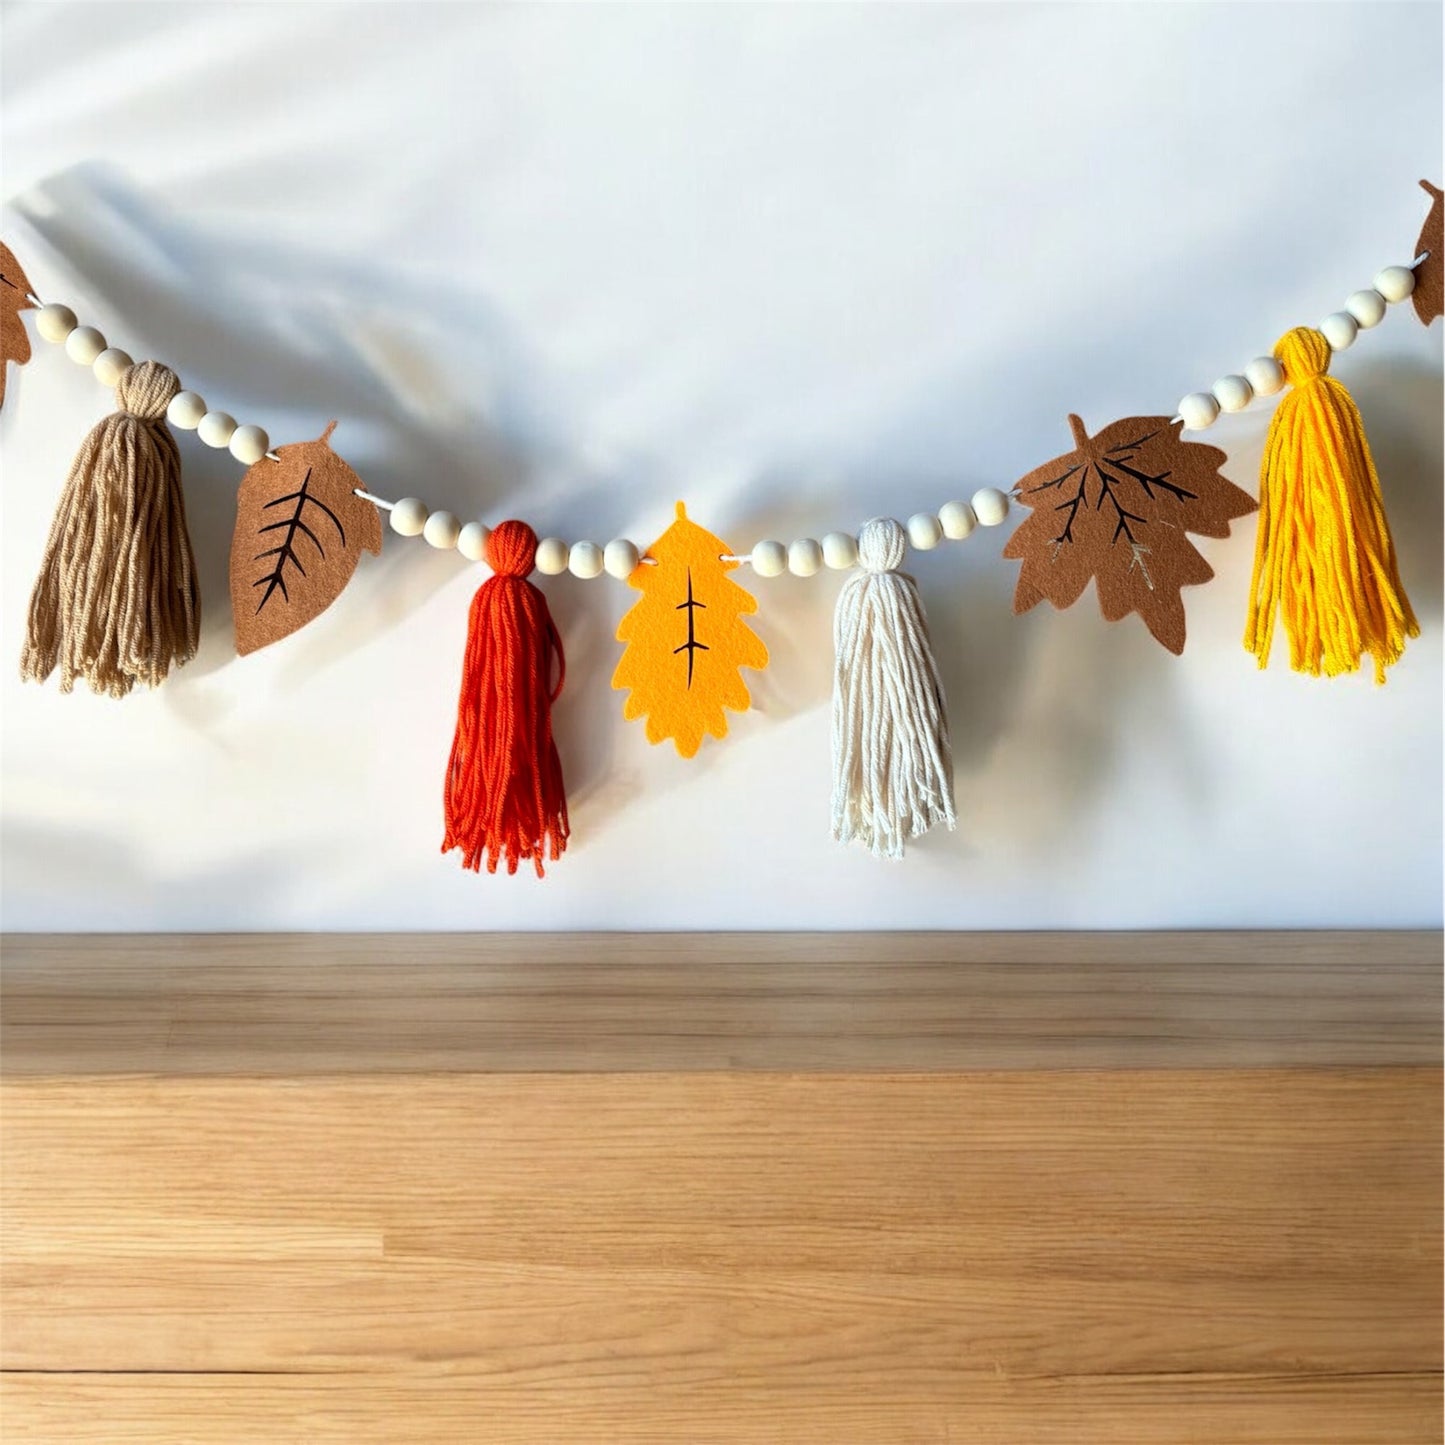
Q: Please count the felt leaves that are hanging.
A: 5